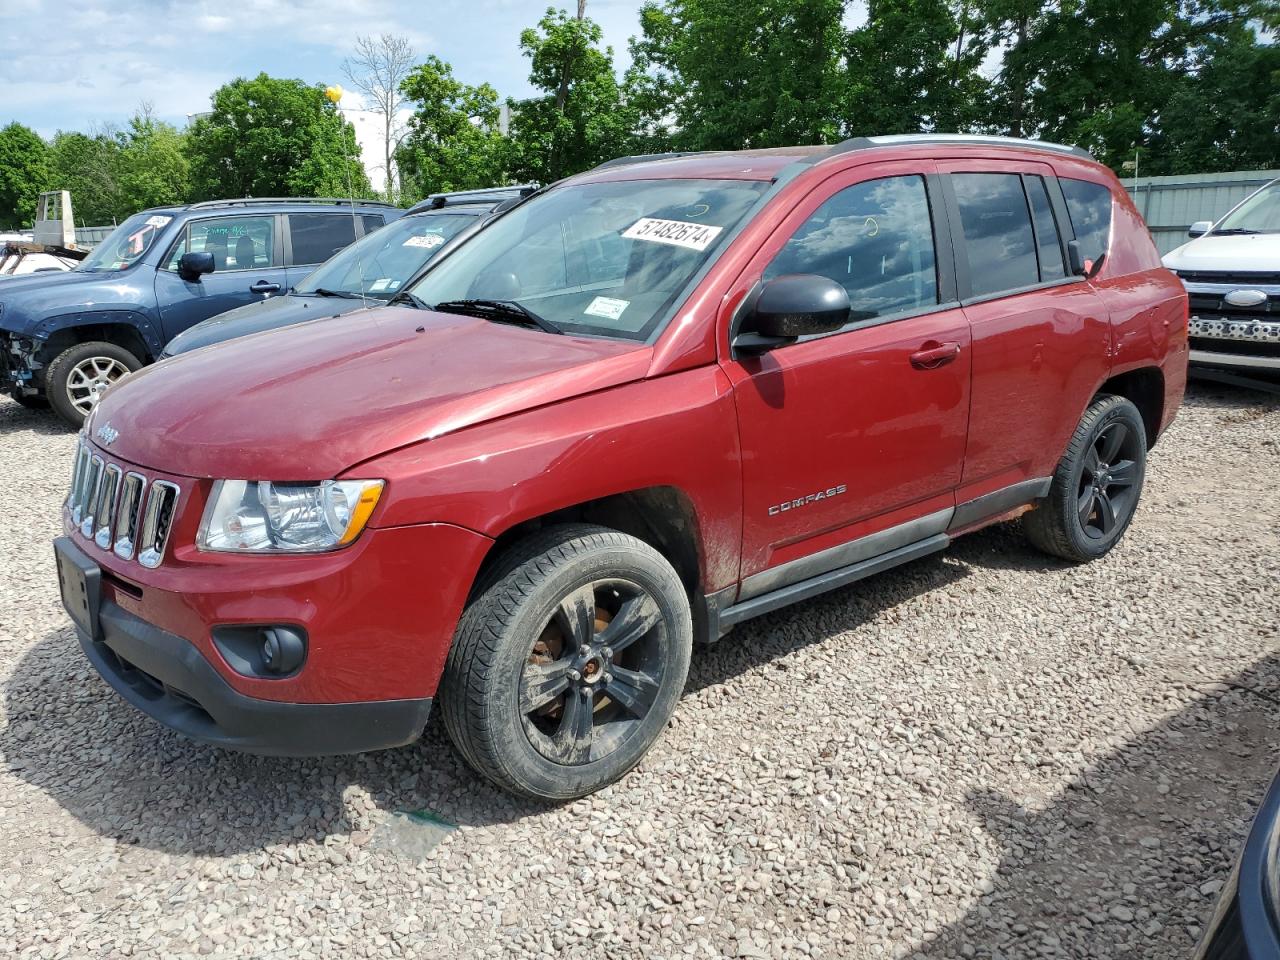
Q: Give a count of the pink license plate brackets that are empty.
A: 0